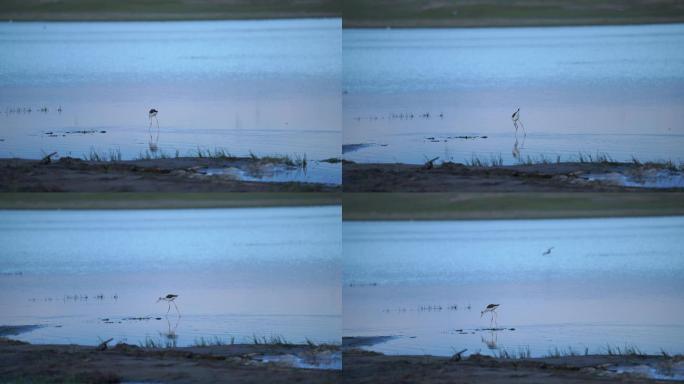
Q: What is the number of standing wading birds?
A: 4